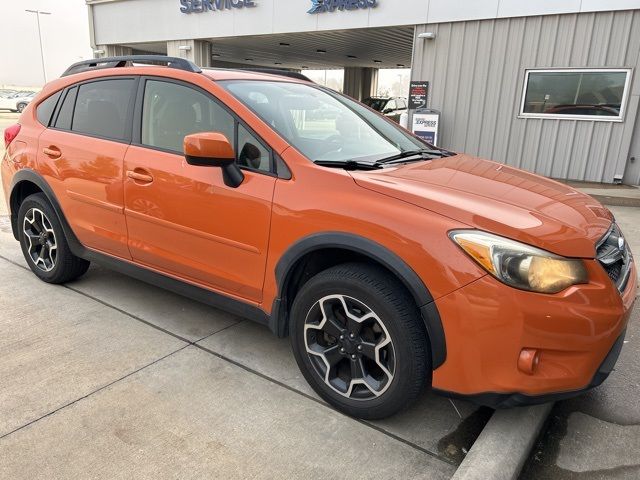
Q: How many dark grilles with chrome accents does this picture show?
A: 1